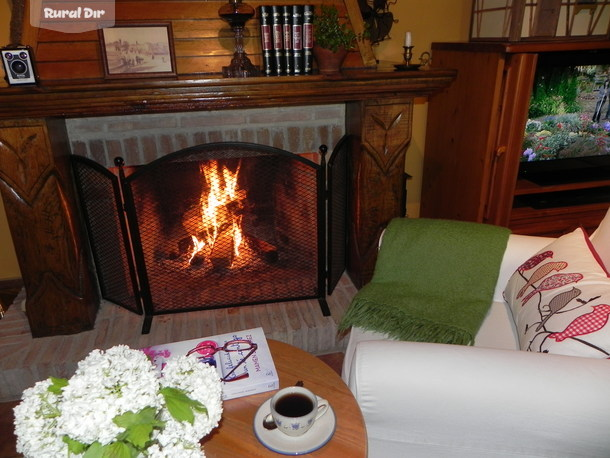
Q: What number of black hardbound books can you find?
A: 5